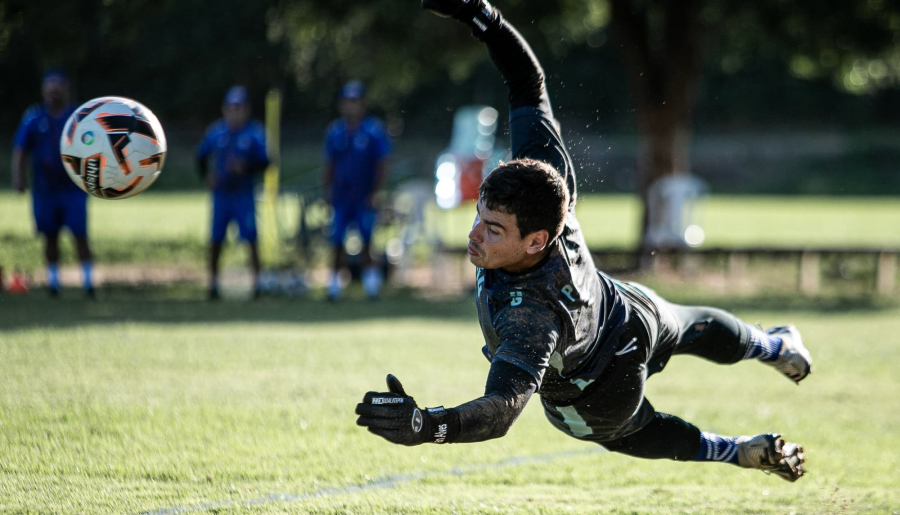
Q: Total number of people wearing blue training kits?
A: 3